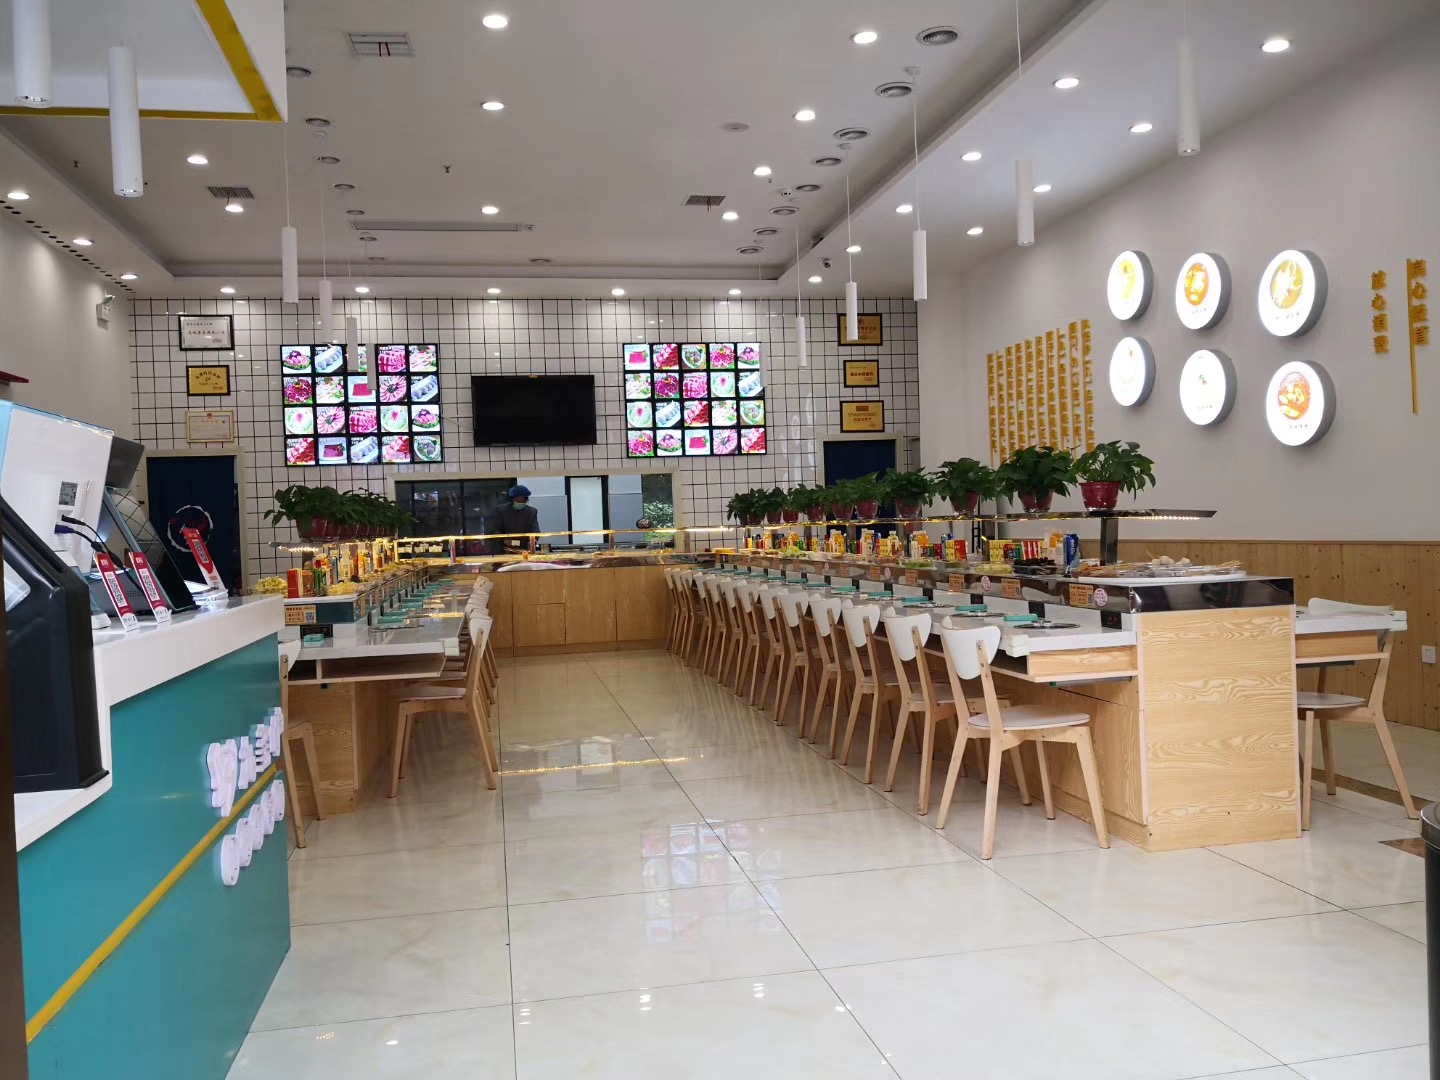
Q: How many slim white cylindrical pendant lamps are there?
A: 12